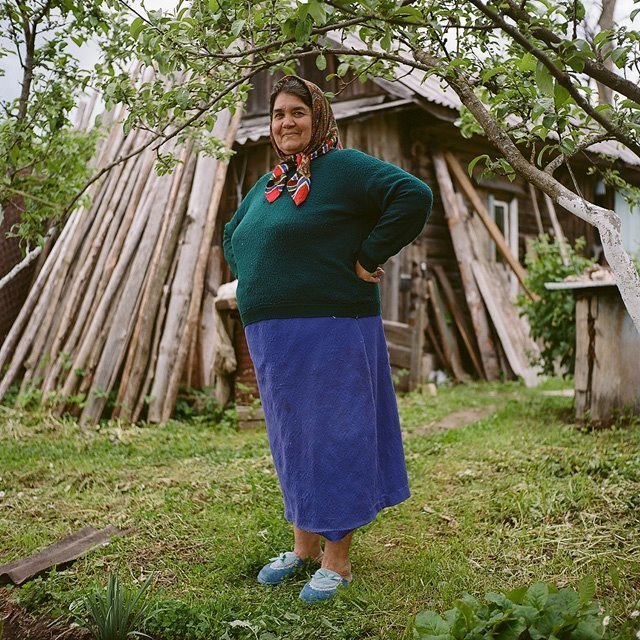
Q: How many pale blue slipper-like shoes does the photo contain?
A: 2